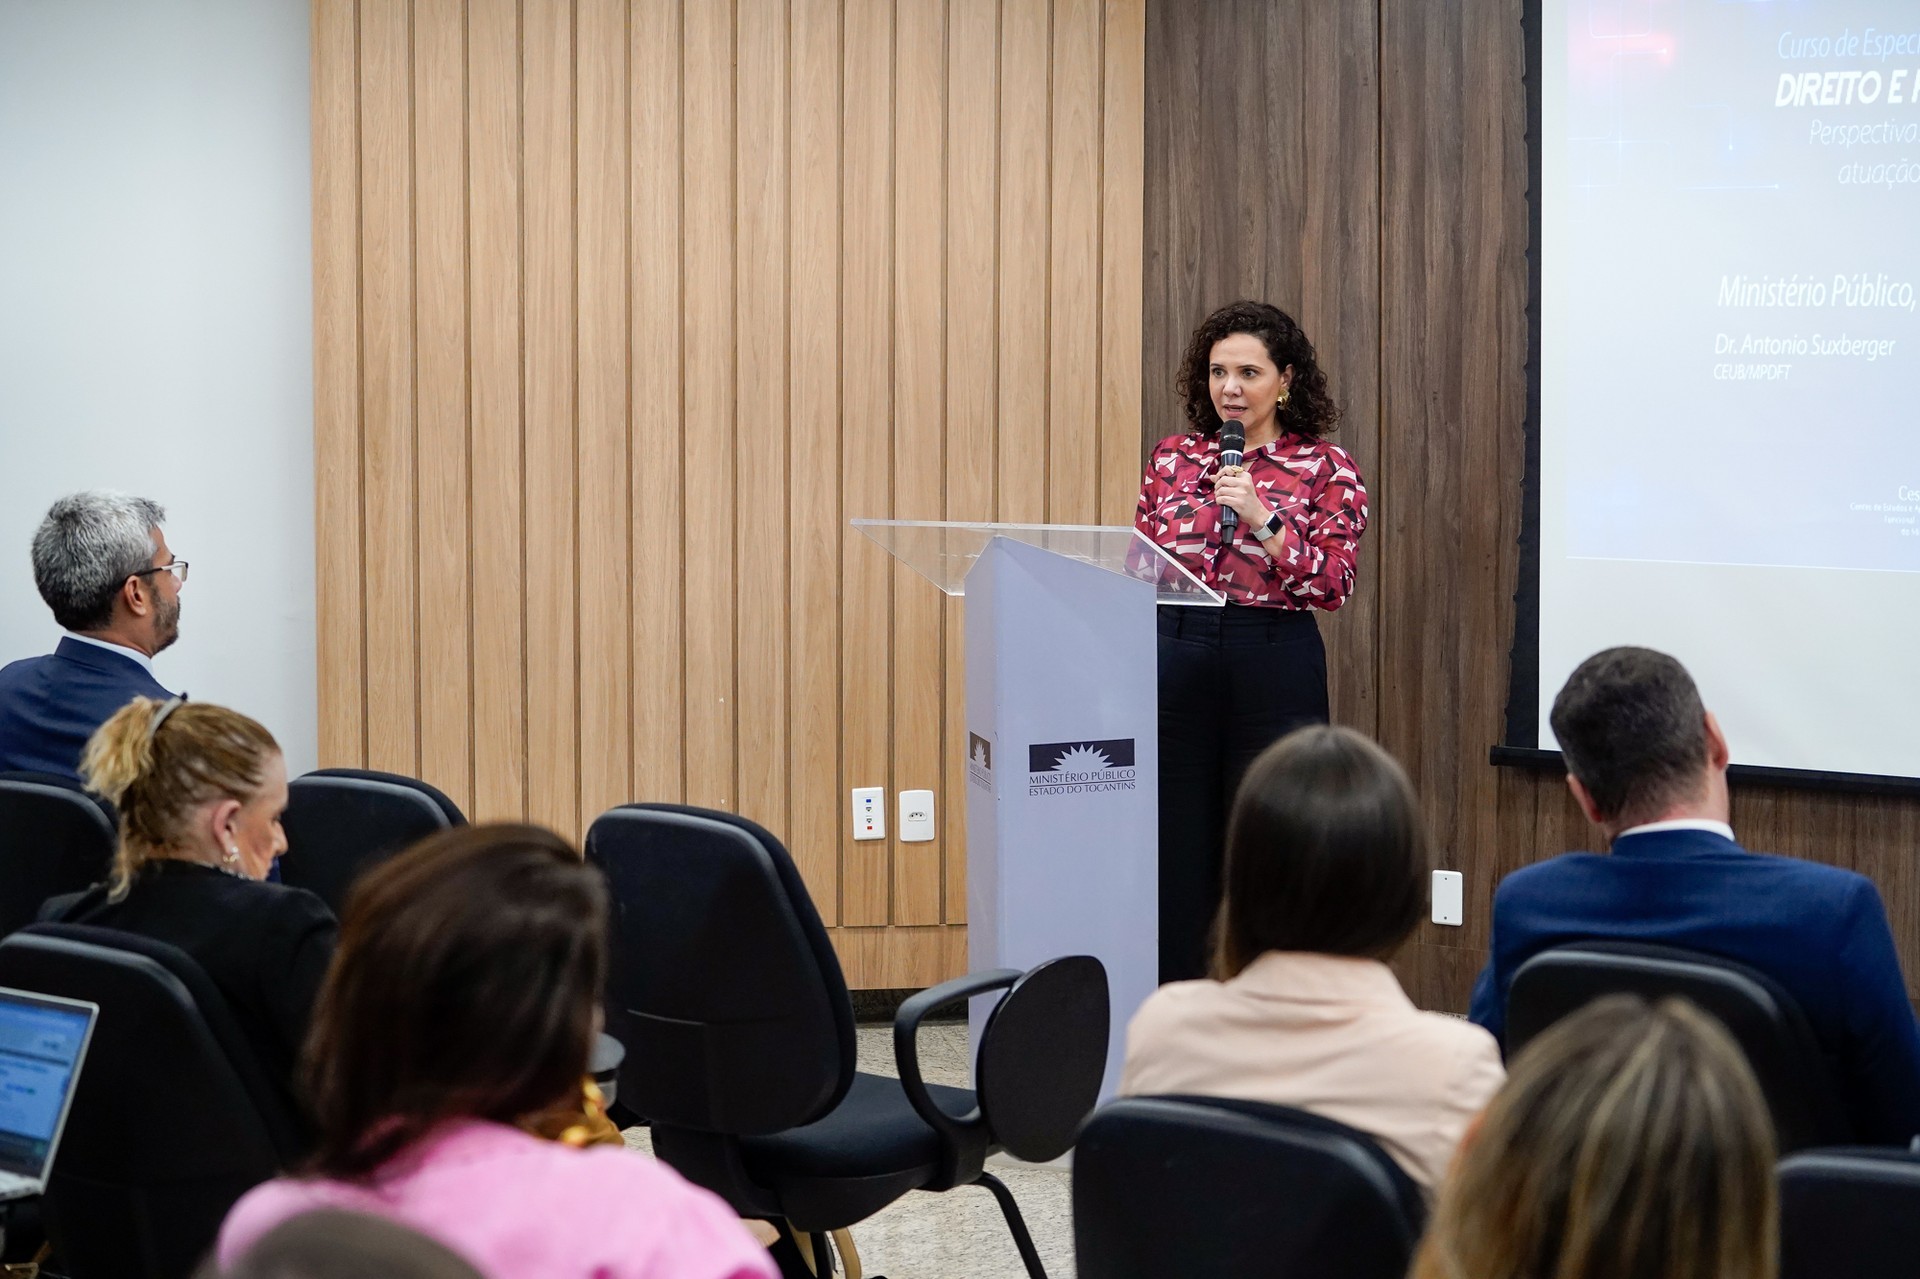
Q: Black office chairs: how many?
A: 7